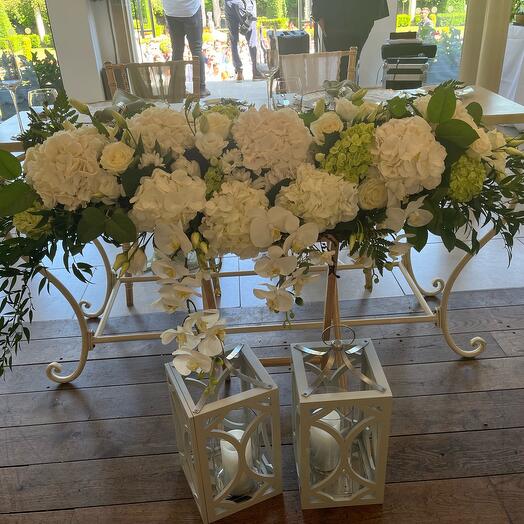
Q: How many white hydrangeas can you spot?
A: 7